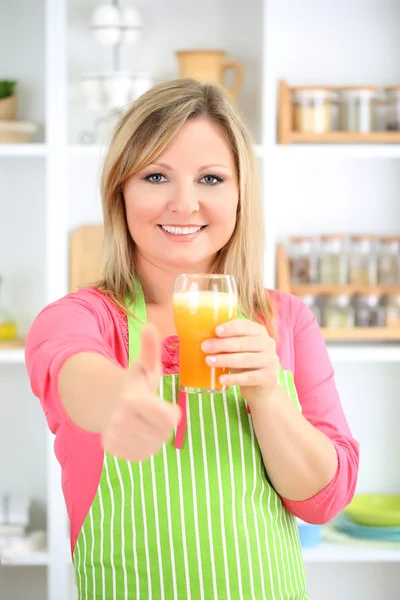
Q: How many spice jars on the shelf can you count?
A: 11